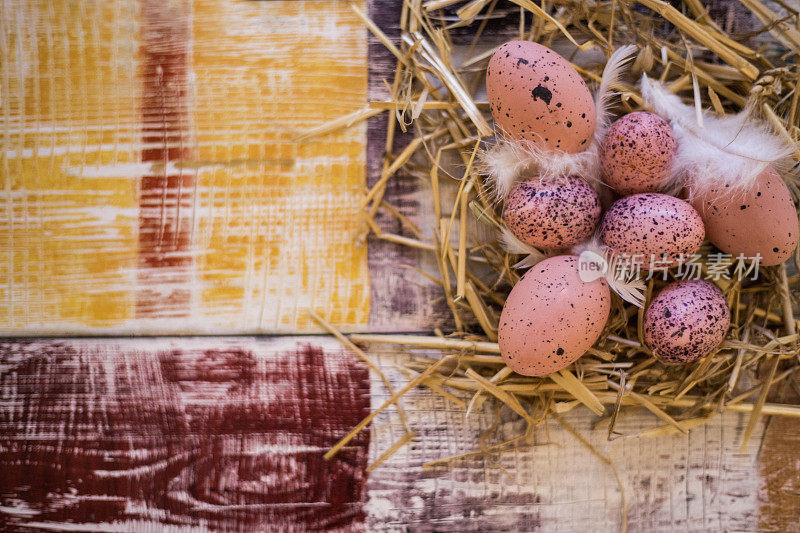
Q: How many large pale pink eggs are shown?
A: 3